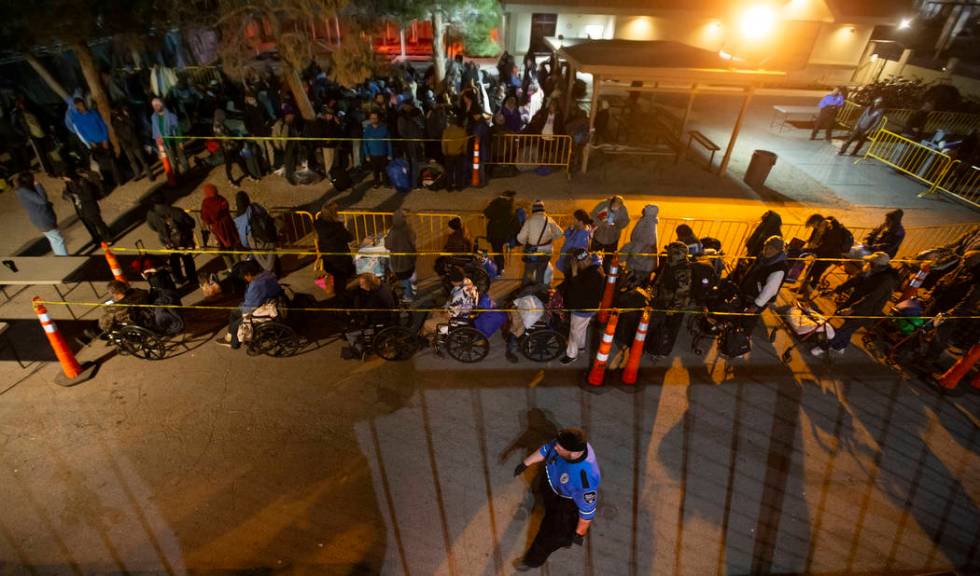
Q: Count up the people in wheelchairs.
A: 5